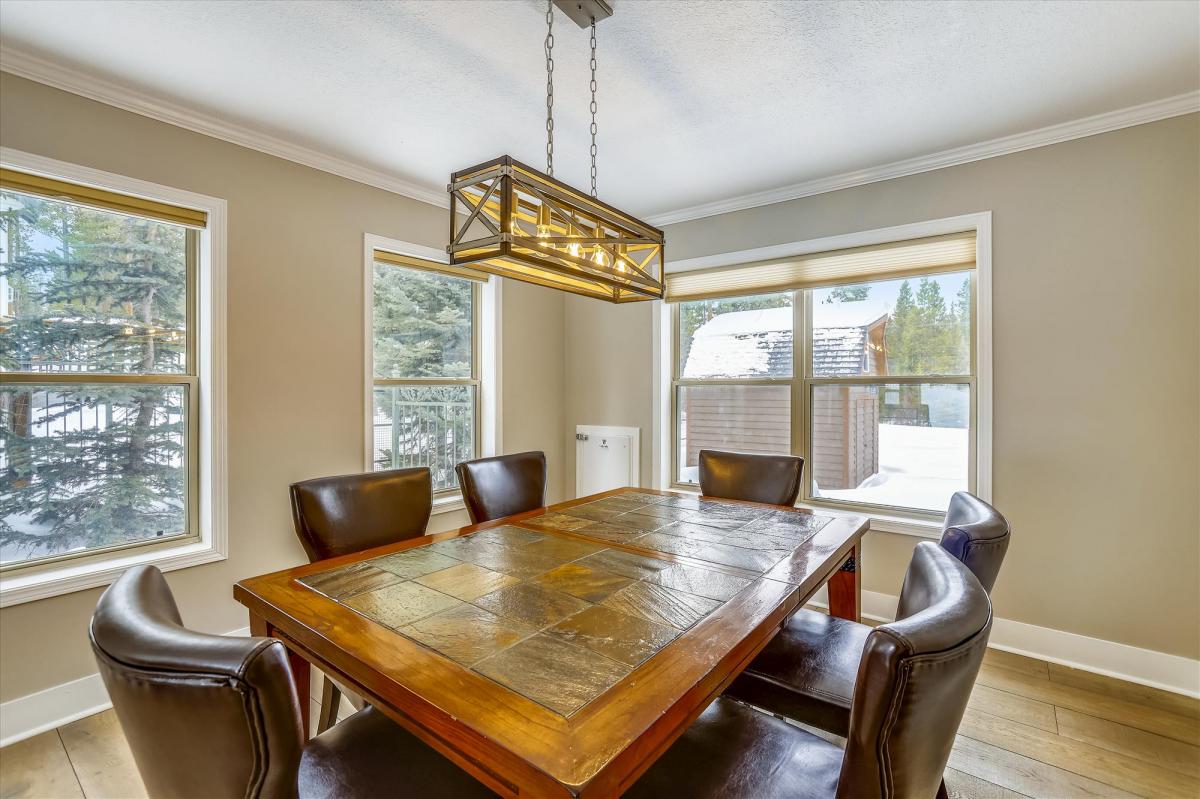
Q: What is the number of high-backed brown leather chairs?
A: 6